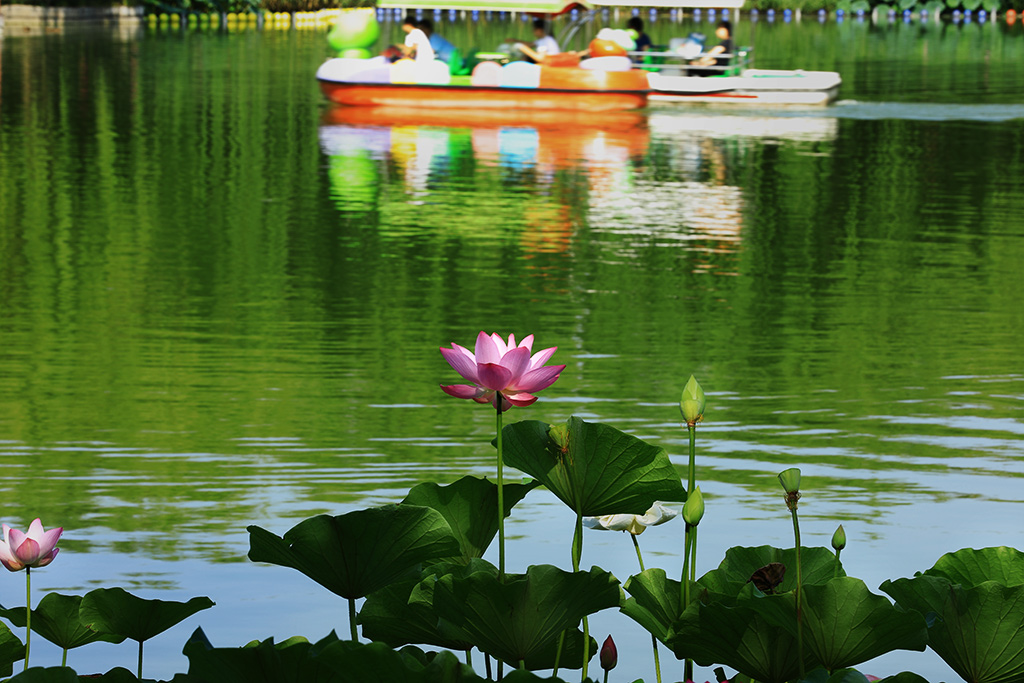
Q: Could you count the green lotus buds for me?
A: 3